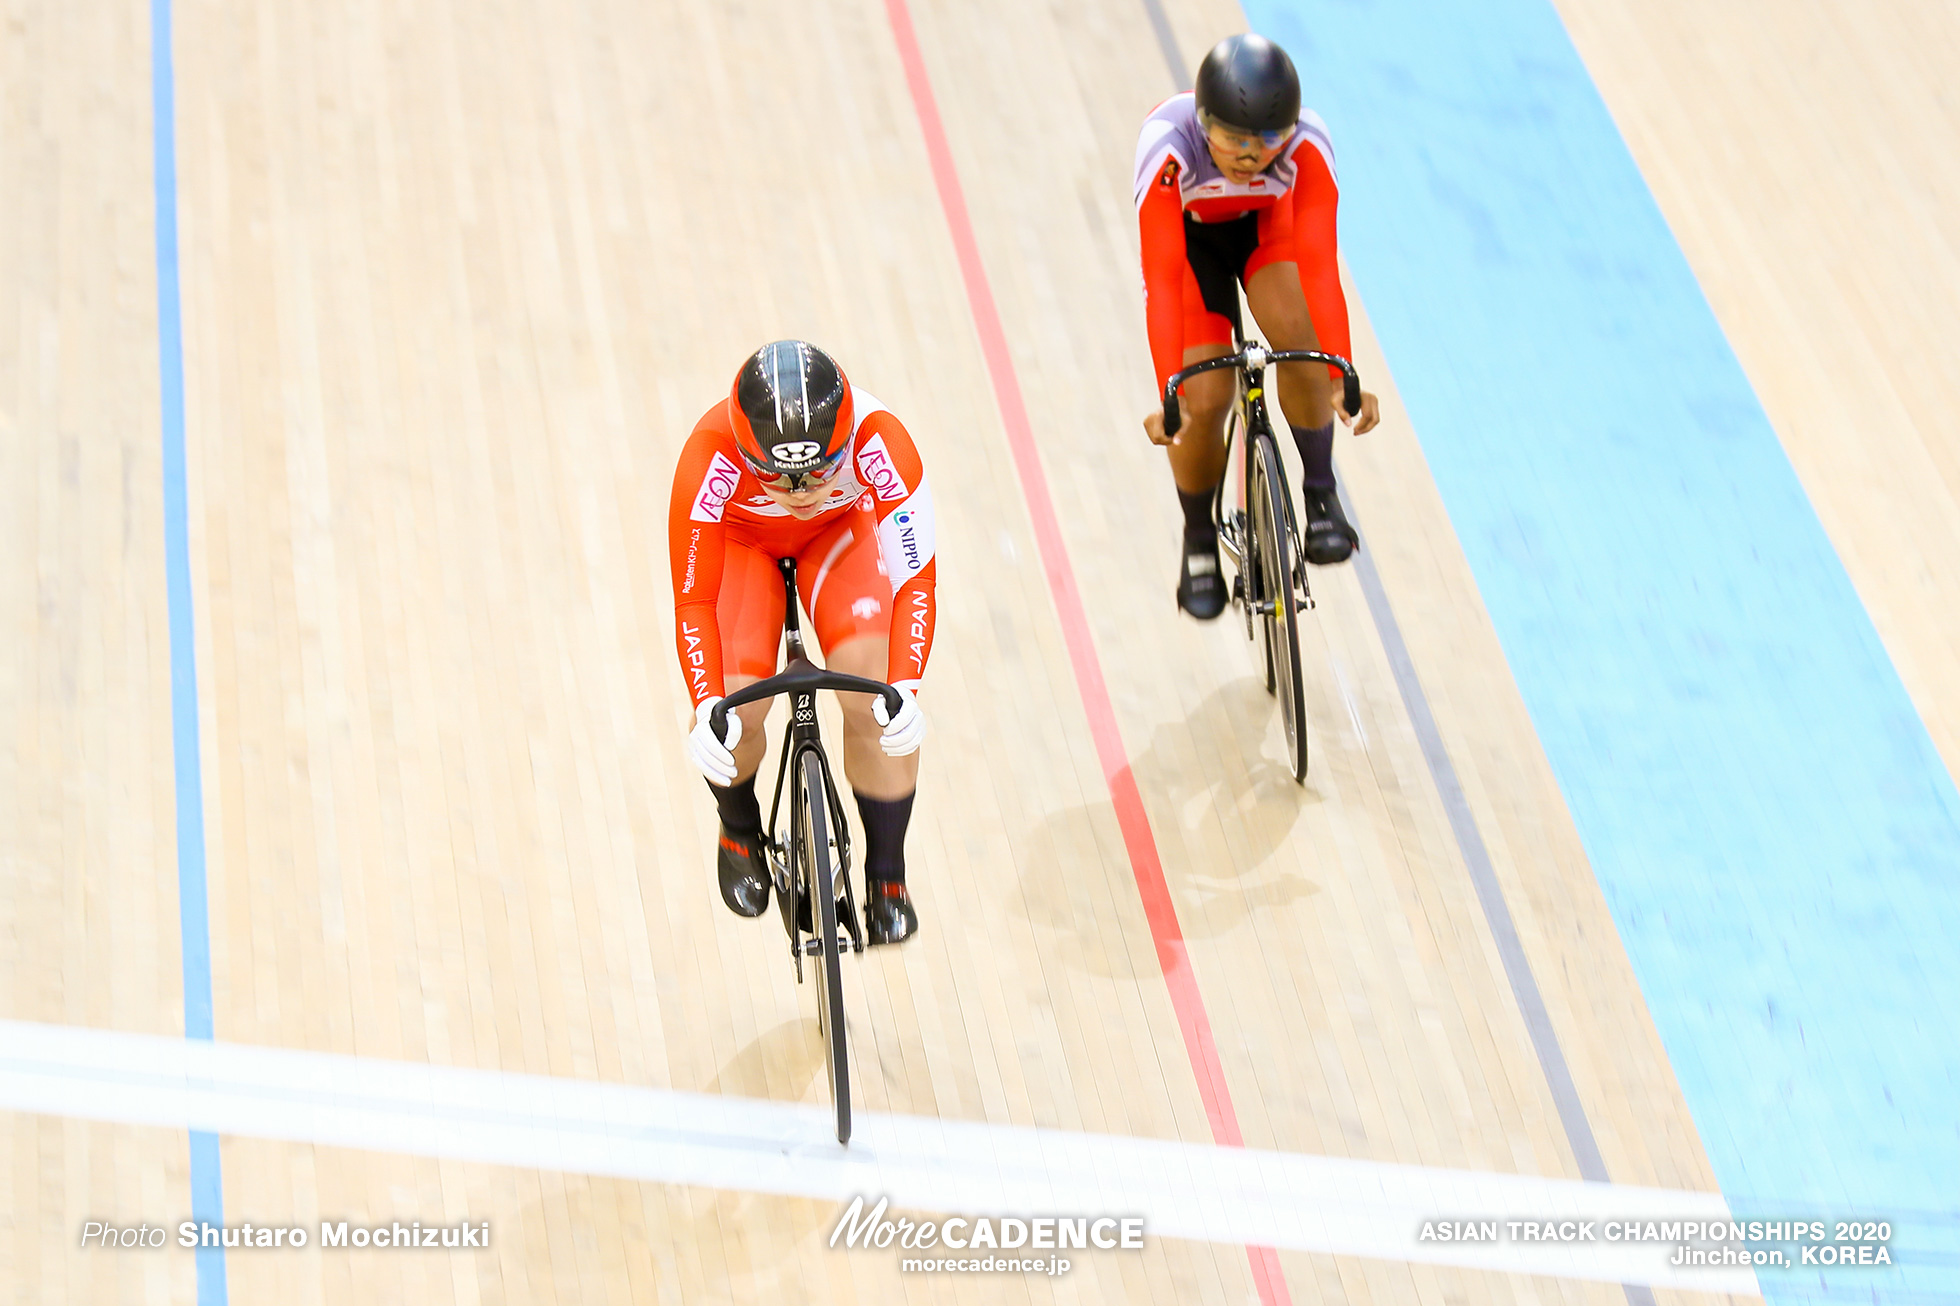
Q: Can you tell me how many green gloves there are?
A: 0